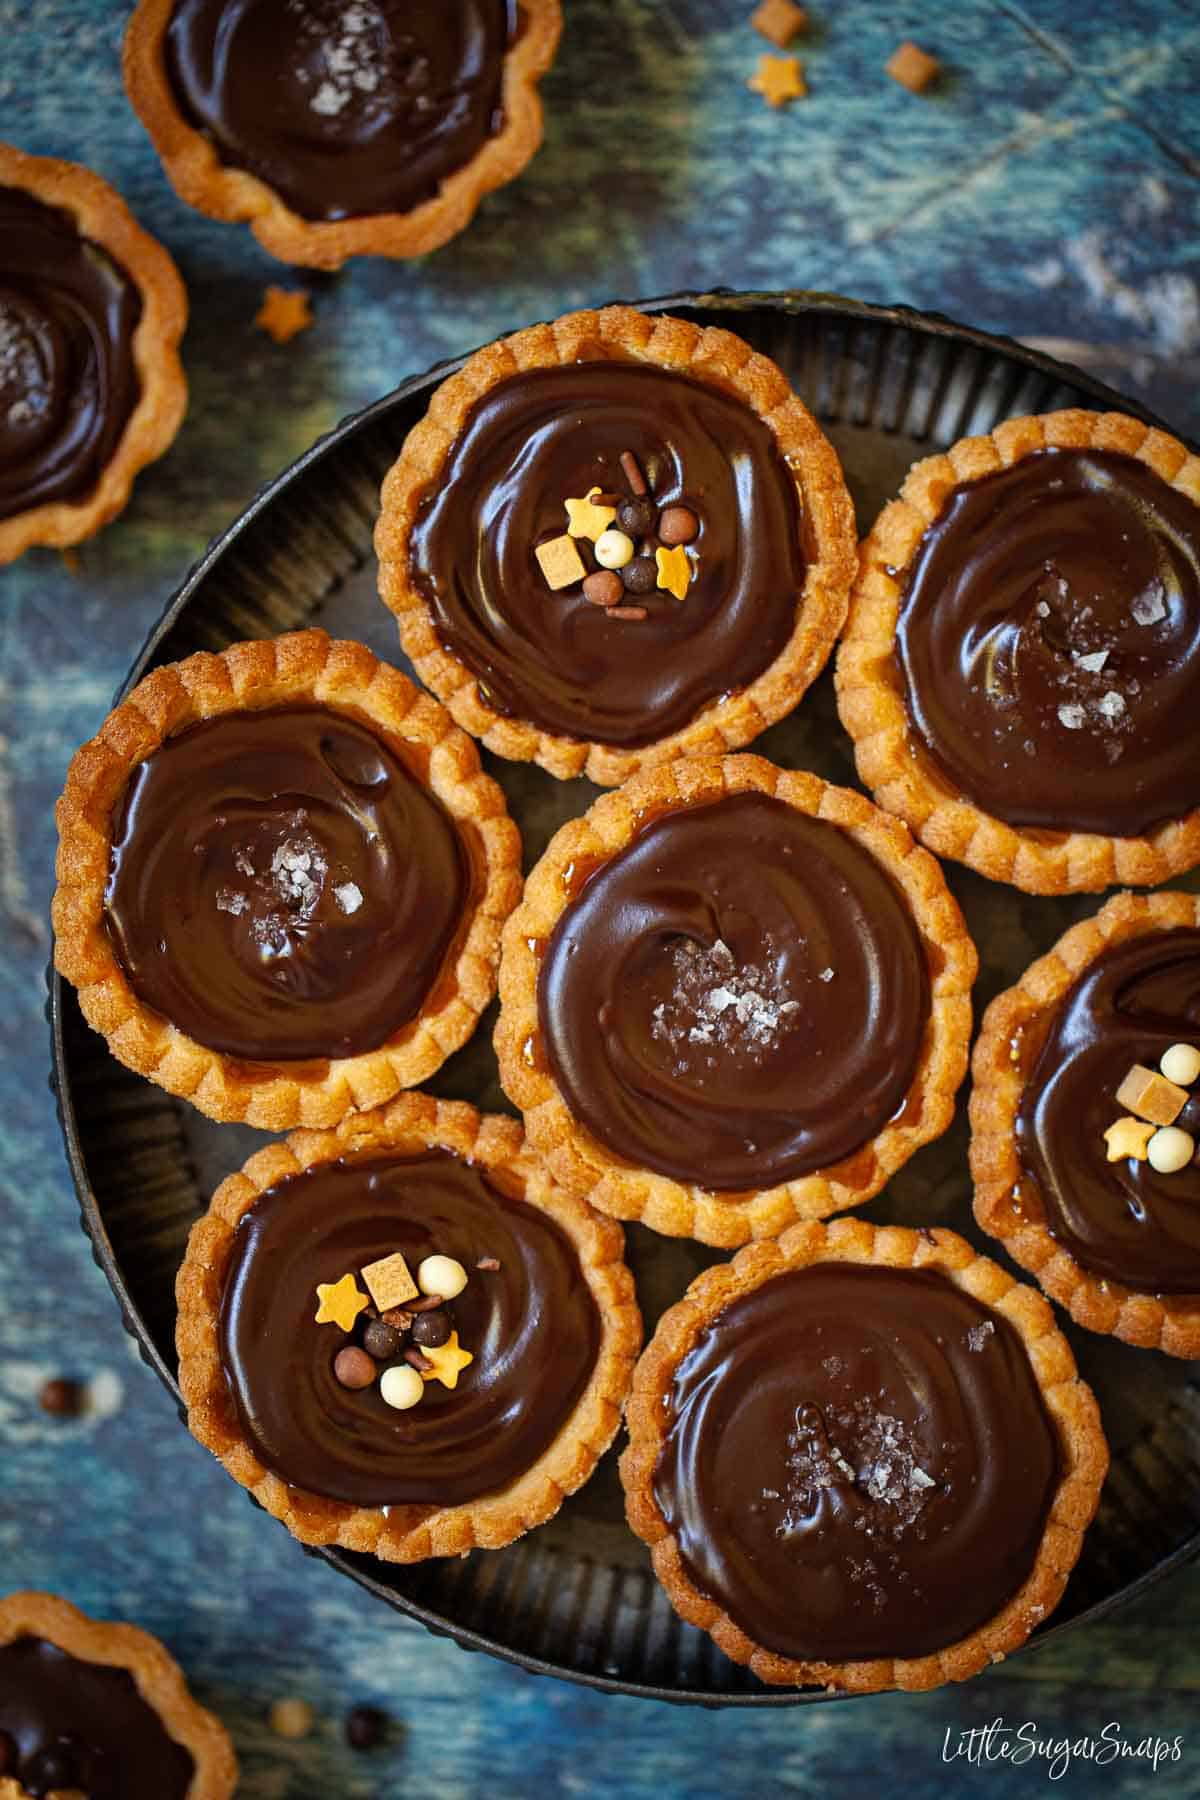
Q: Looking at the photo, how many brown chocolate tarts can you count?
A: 10